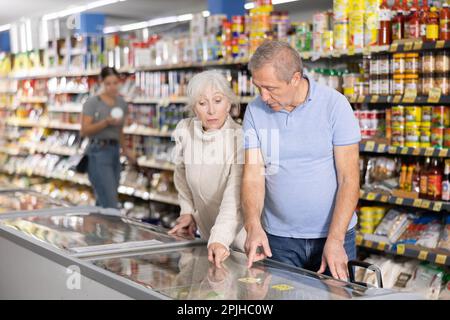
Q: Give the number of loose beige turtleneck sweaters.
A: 1